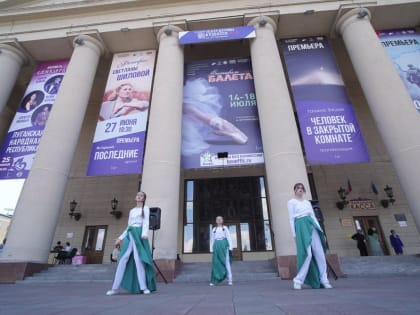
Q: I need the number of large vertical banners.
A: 5